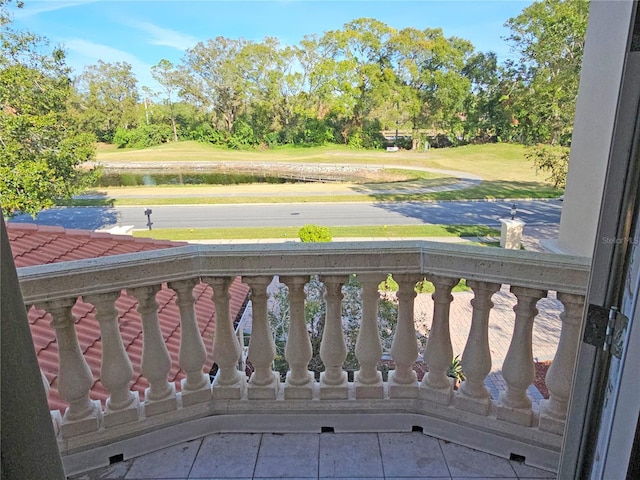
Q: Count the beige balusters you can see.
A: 14